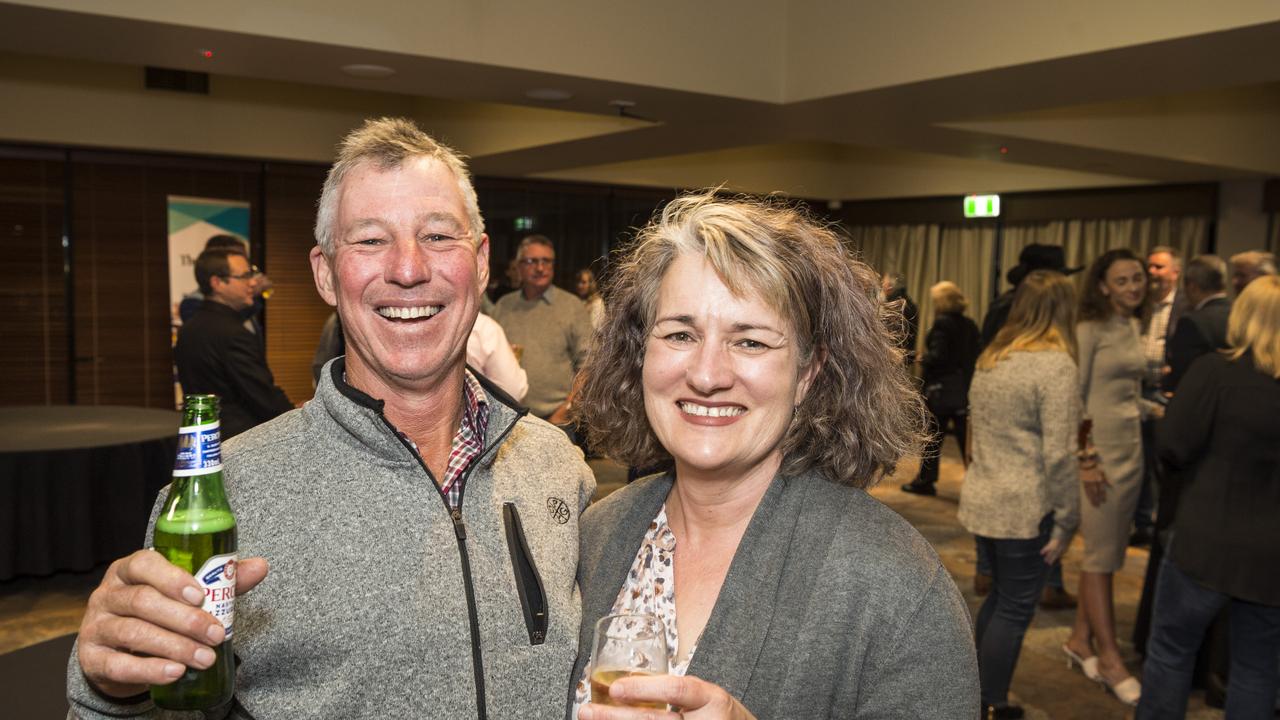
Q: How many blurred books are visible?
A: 0